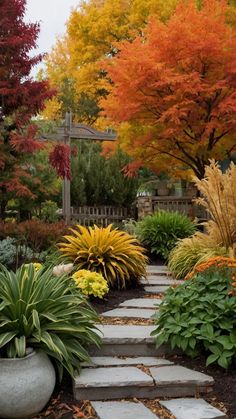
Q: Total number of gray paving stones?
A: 11